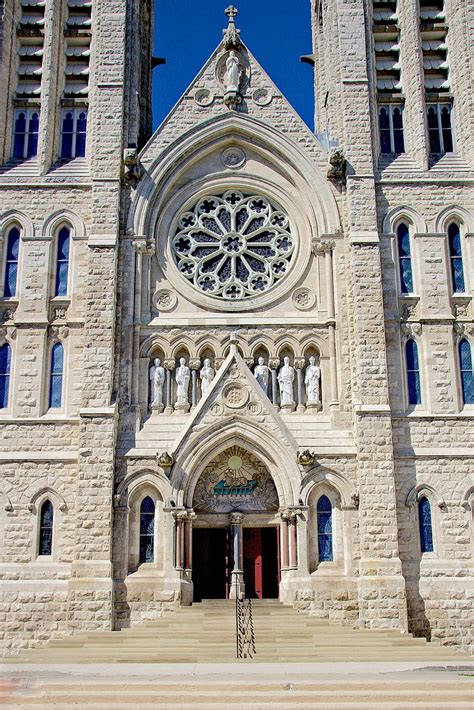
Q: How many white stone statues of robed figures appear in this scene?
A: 7